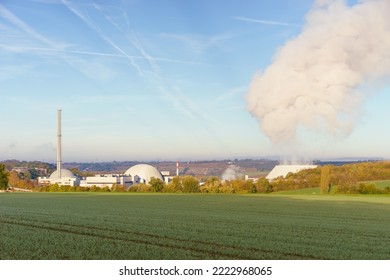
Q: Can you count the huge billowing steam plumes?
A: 1